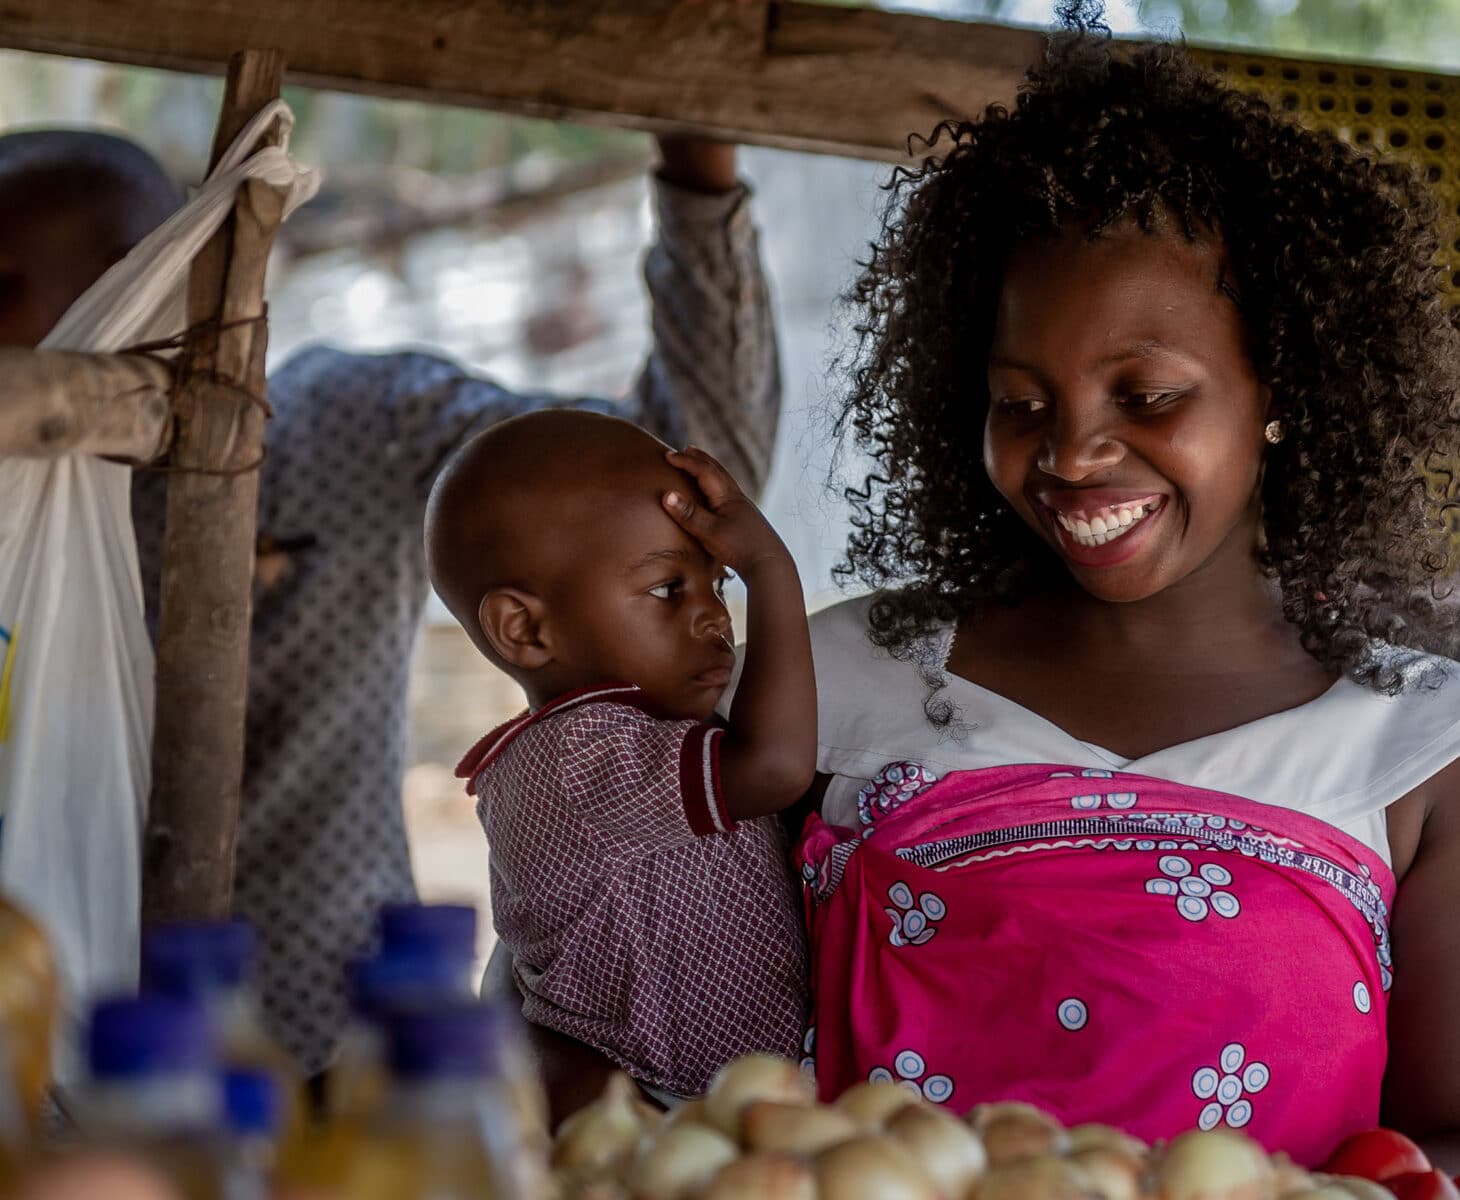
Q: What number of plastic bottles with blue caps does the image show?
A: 6